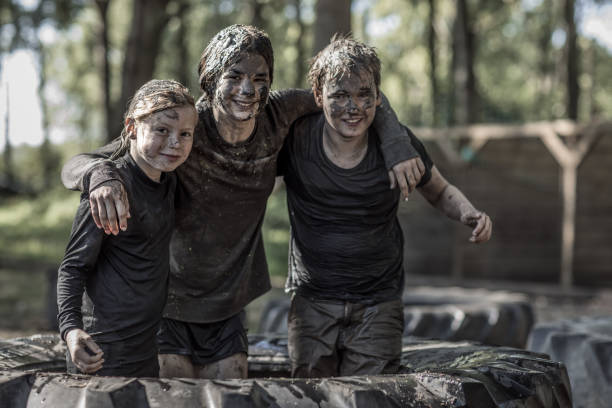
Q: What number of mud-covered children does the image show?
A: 3